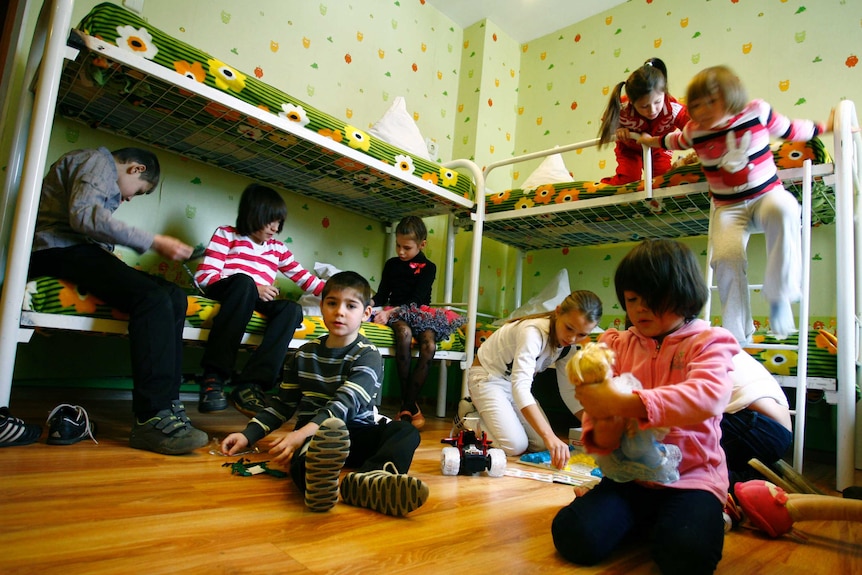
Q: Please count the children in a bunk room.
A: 9